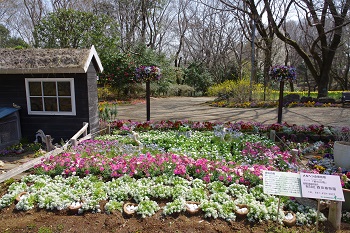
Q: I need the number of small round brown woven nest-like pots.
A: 6